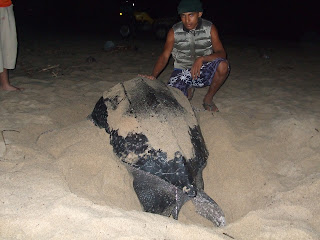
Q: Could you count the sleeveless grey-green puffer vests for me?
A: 1